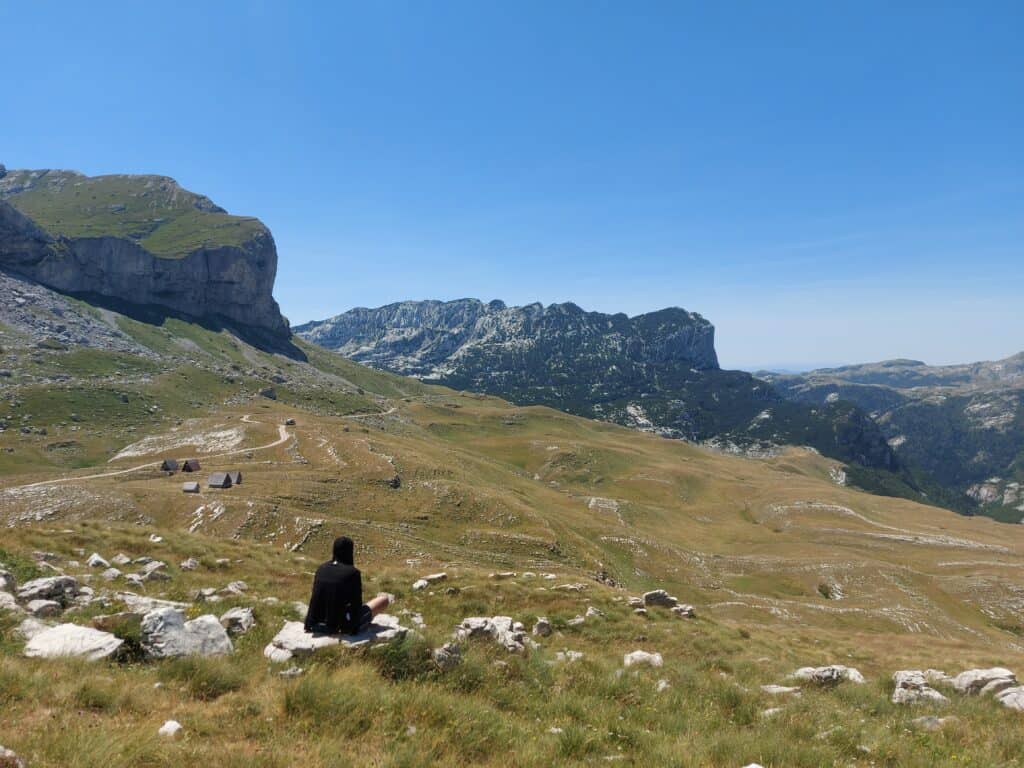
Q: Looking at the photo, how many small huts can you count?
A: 5